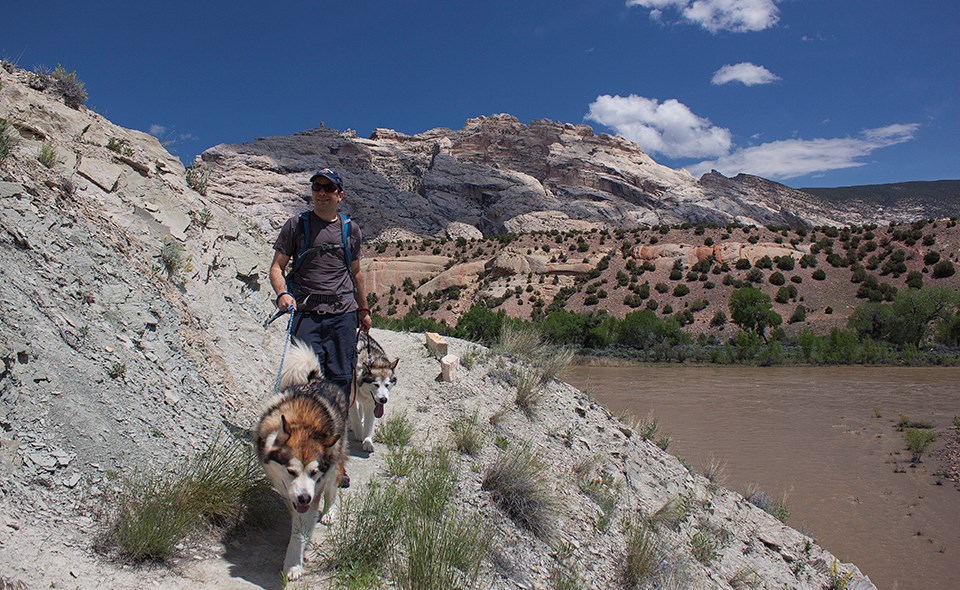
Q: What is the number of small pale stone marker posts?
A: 2